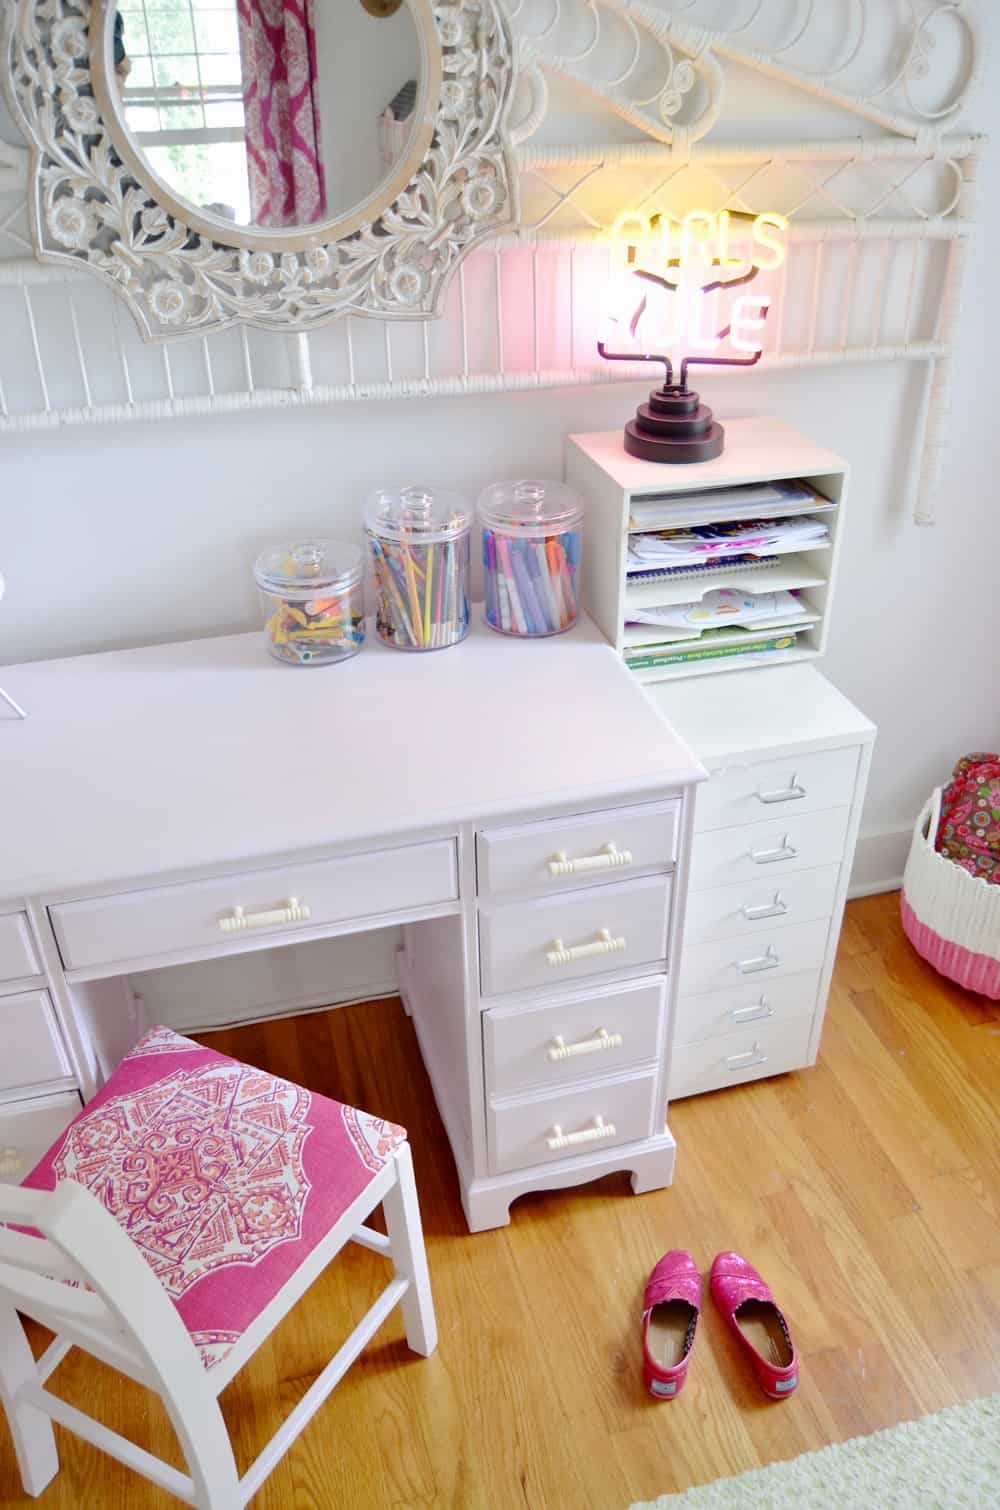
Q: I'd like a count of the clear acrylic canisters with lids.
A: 3